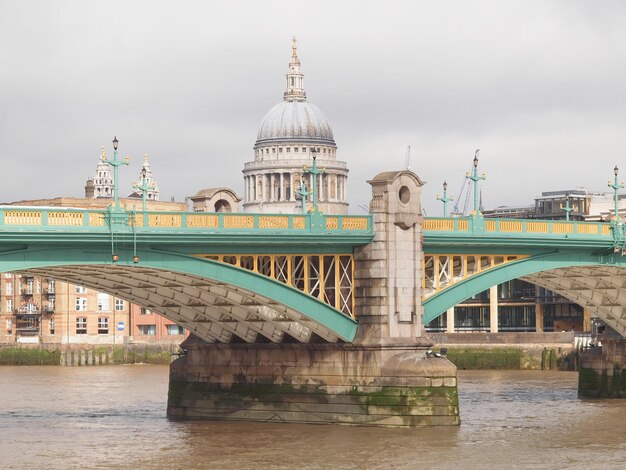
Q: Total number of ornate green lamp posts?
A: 8